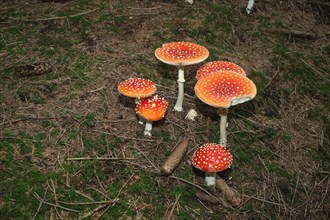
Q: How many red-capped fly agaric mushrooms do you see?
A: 6